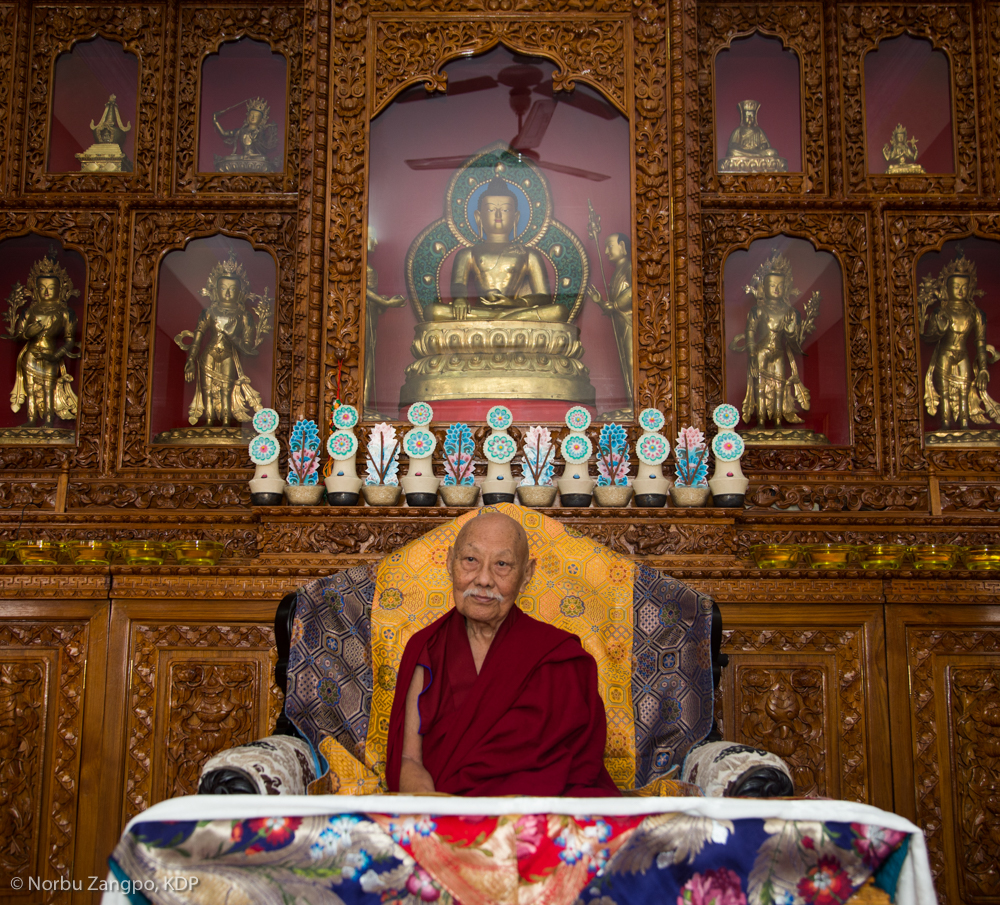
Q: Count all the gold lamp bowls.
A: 10